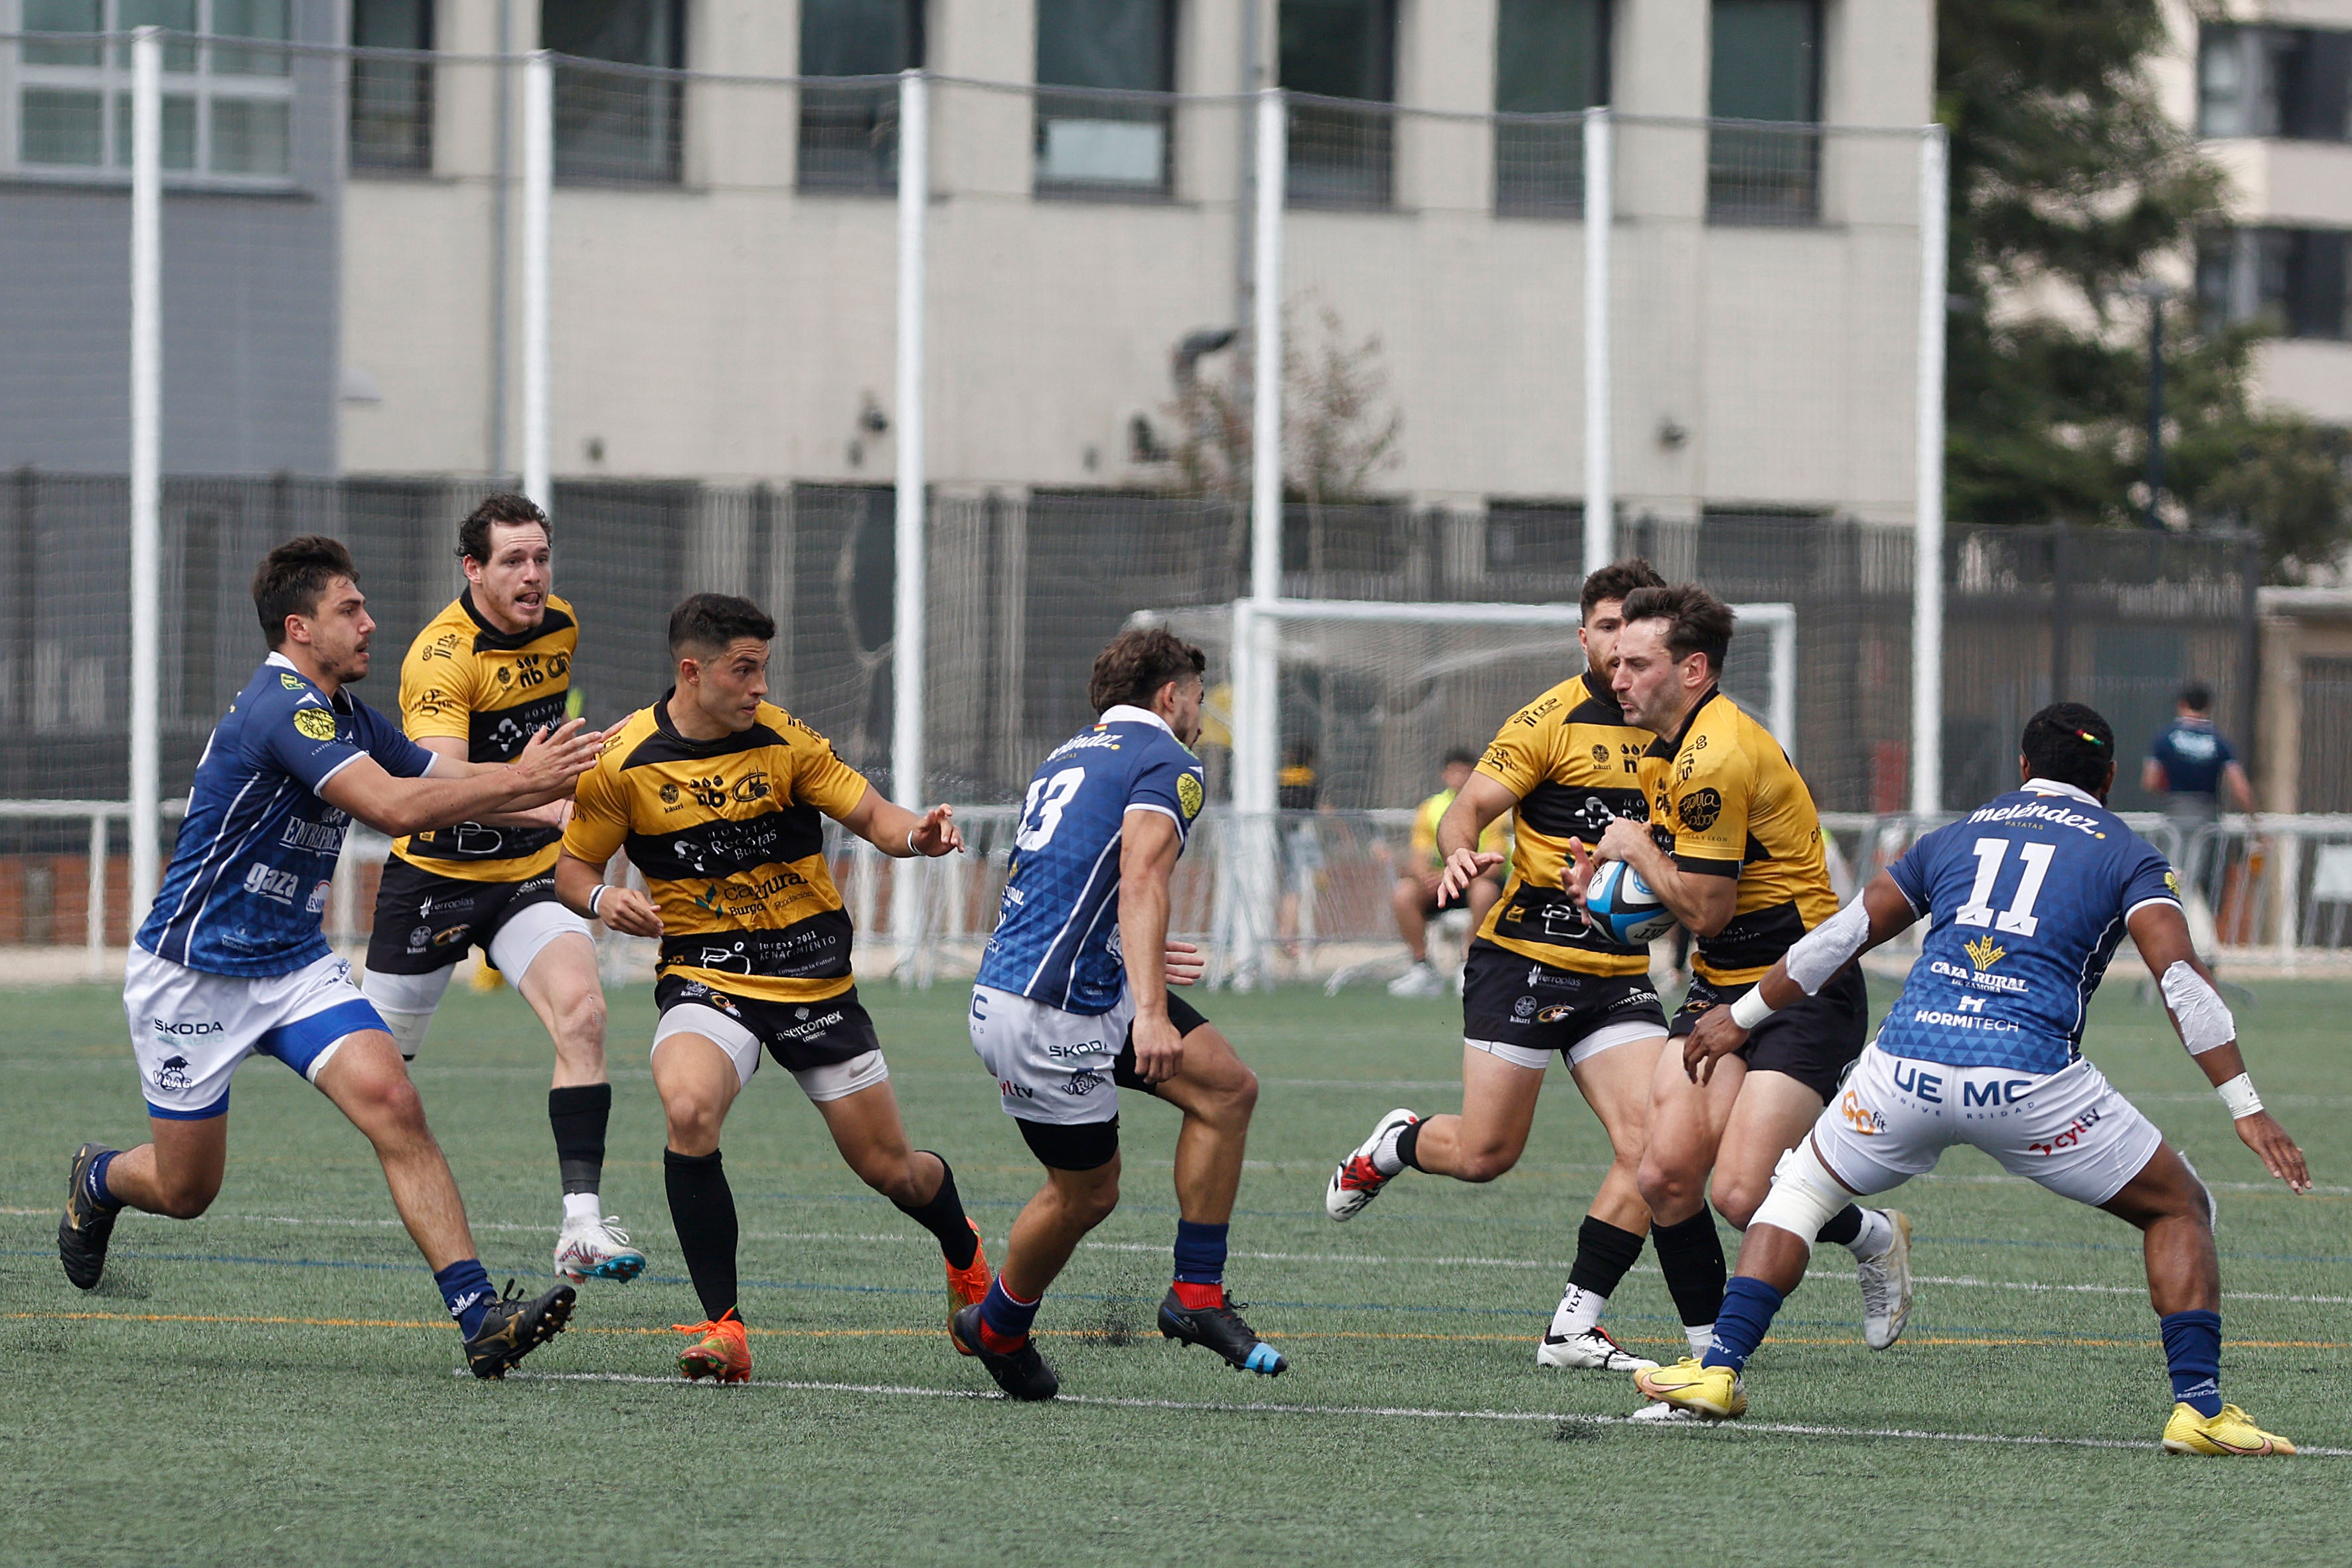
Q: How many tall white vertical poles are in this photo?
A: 6